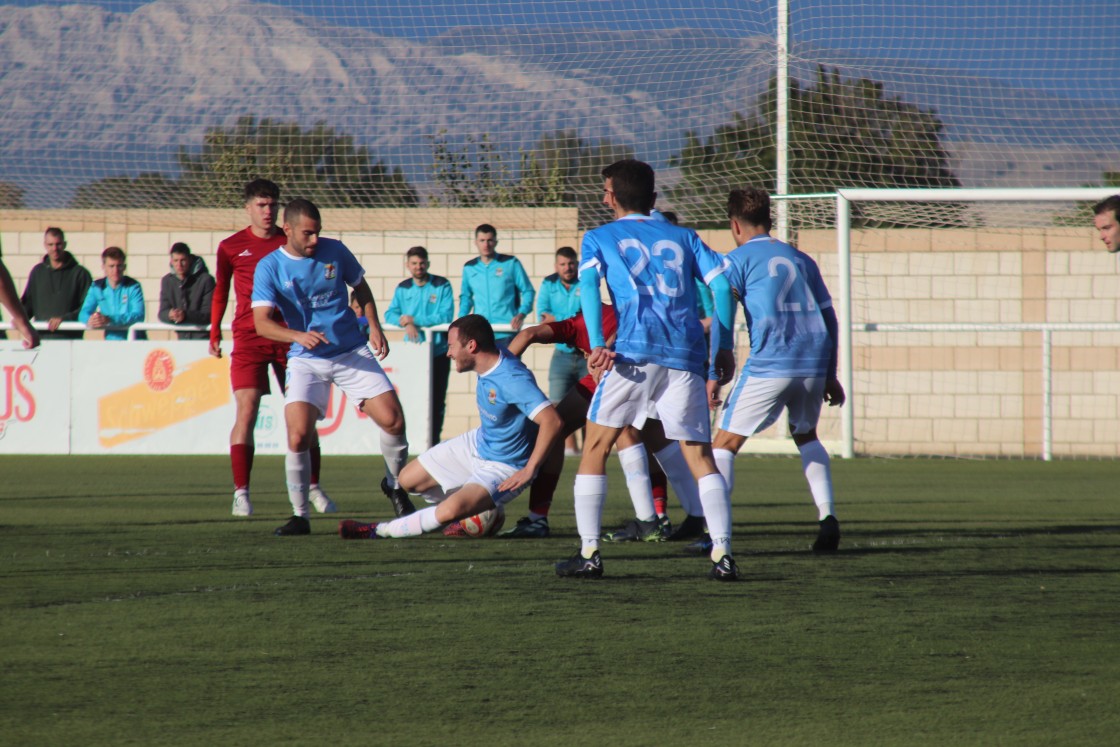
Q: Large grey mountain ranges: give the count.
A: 1